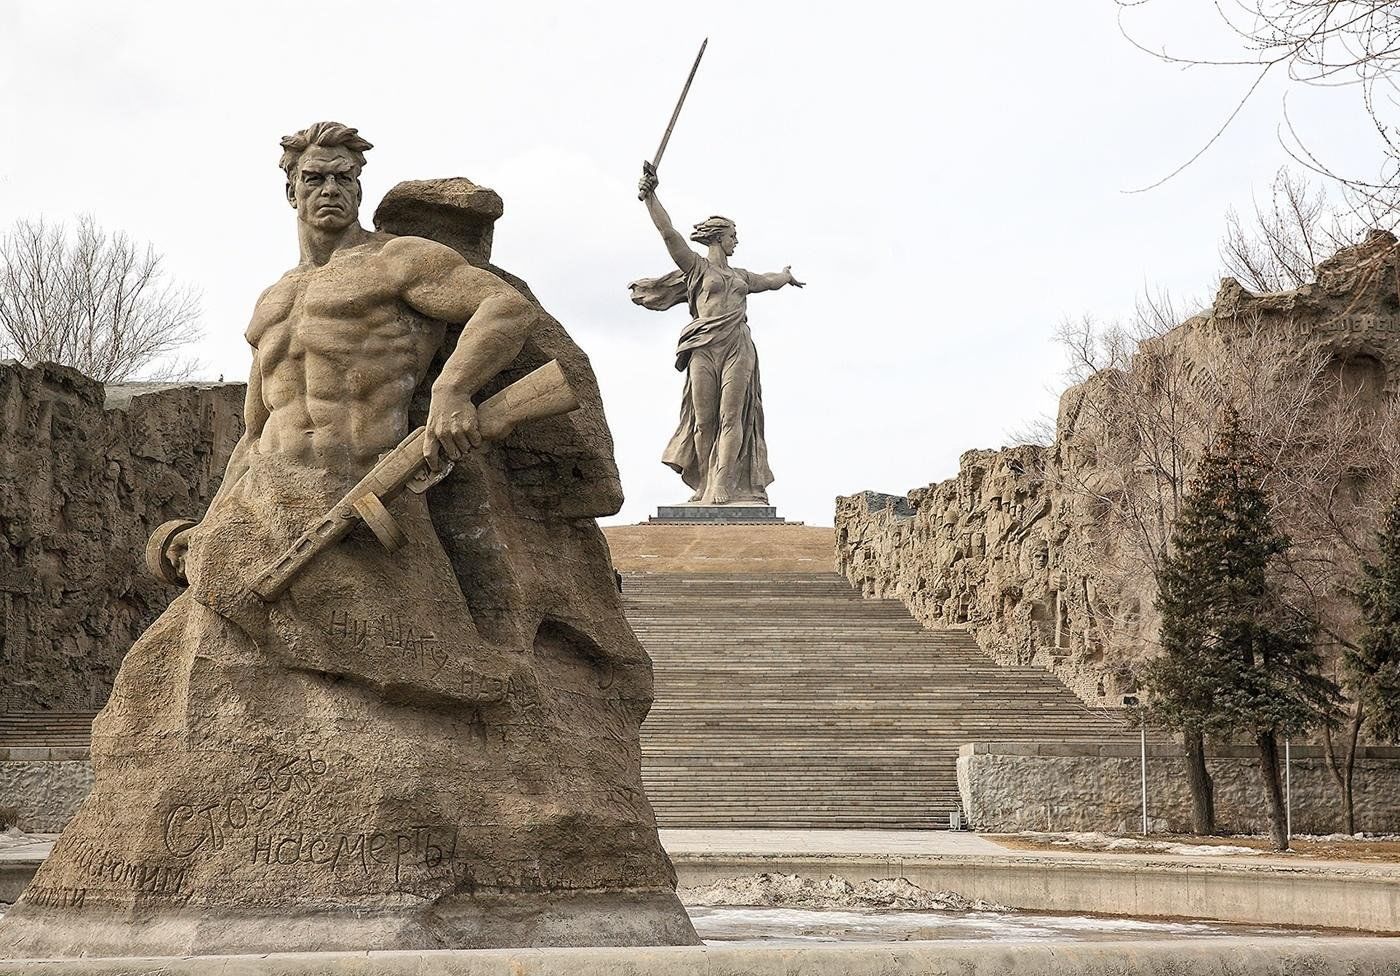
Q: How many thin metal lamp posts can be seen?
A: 2